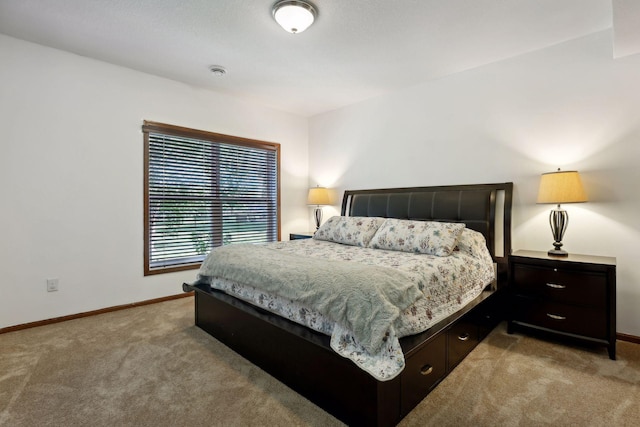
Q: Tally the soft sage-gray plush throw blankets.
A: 1